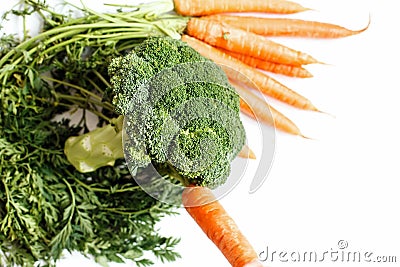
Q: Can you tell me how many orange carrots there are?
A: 8